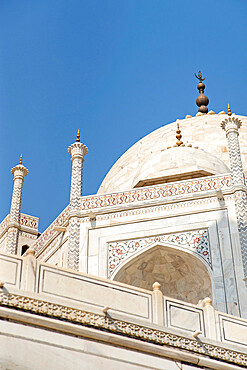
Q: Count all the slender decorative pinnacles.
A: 3